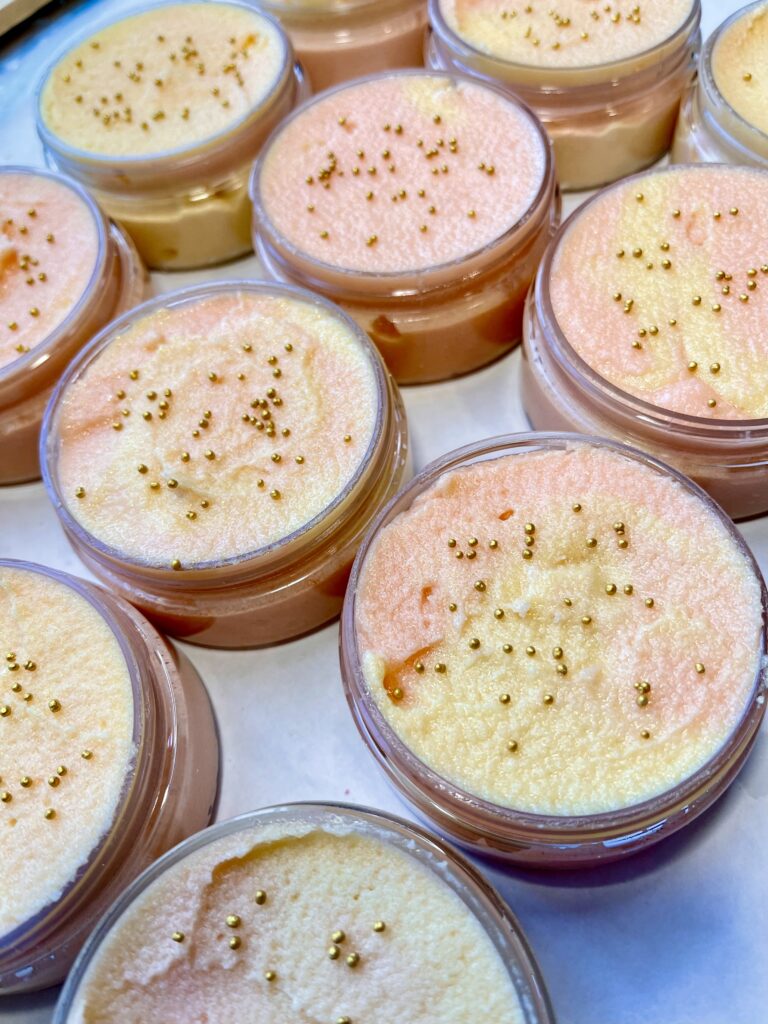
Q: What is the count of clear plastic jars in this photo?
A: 11